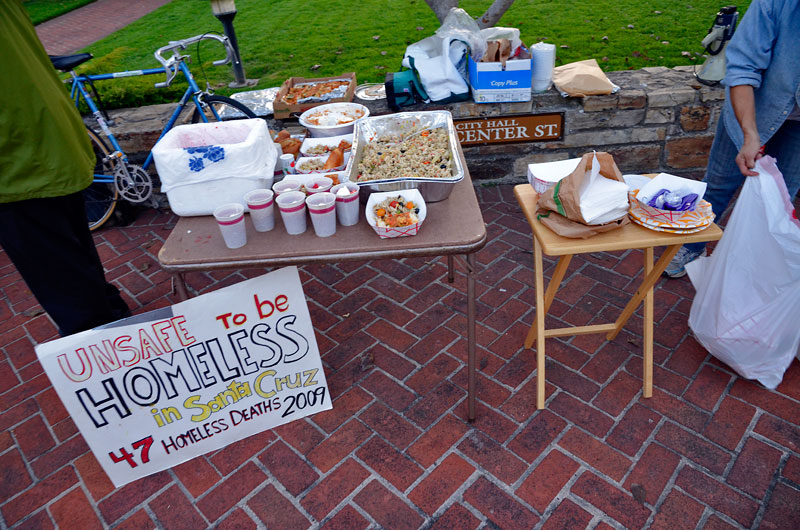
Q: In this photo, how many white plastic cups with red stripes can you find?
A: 7